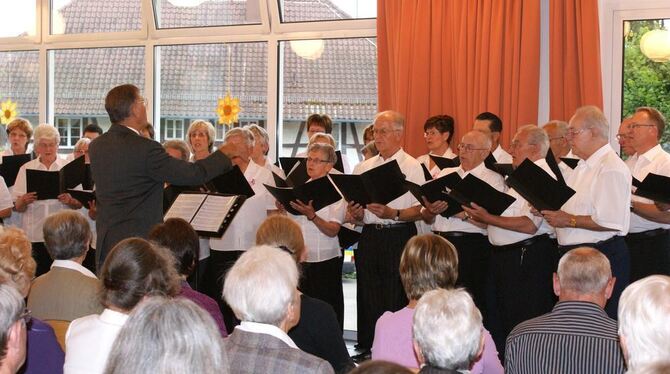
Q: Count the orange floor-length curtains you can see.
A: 2